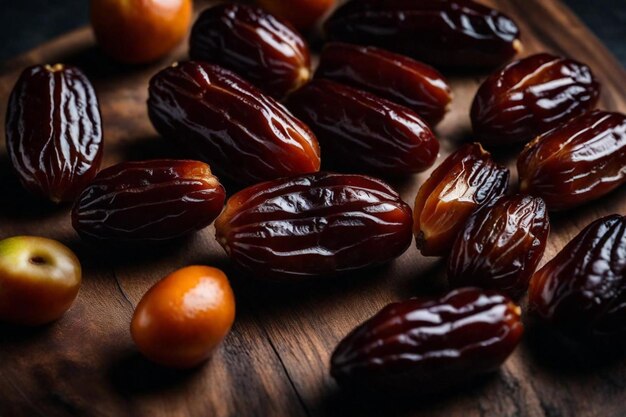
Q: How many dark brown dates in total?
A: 14